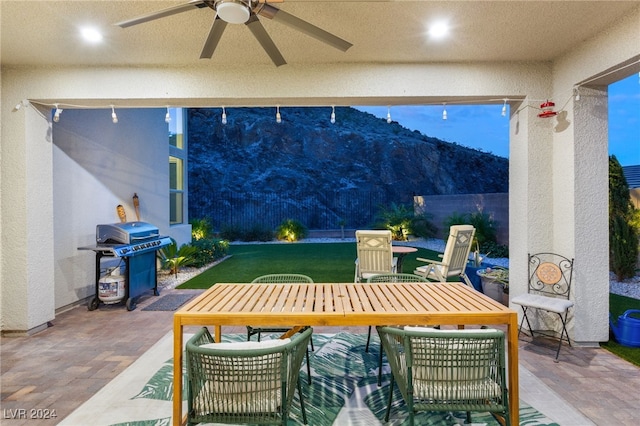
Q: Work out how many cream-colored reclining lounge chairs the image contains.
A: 2